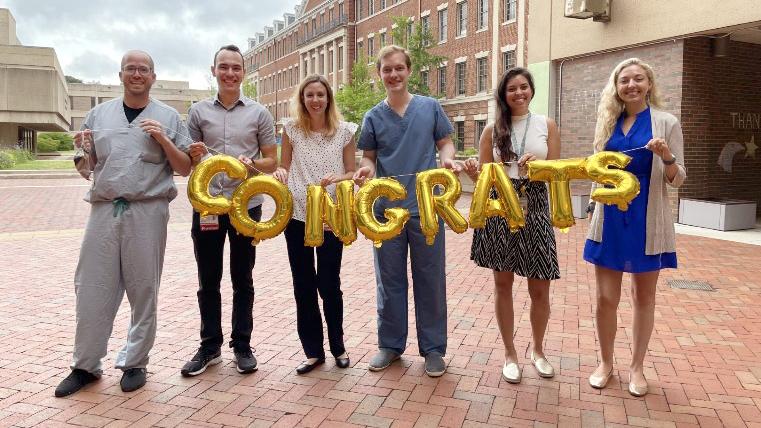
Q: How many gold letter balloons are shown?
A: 8